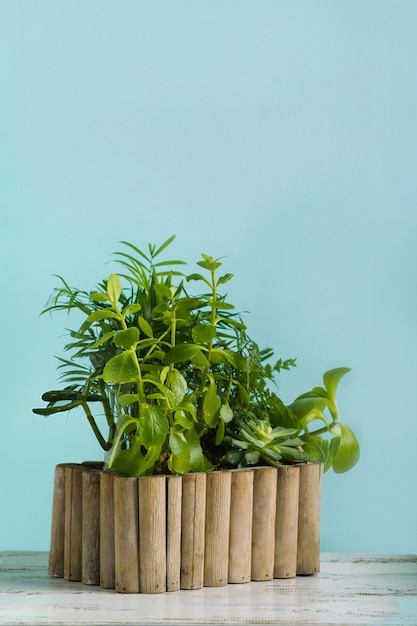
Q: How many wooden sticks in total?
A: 13